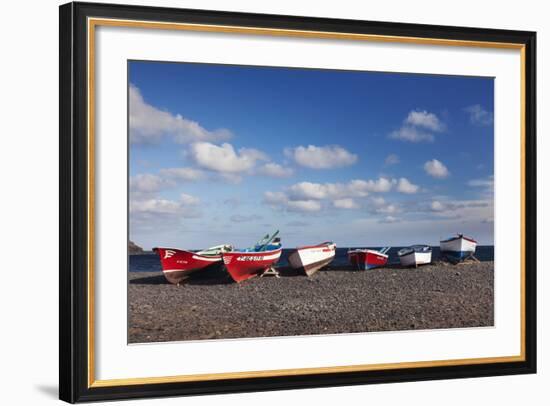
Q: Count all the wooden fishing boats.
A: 6